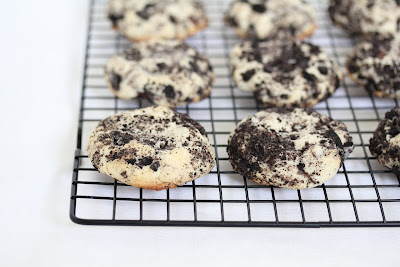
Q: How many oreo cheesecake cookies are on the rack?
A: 9